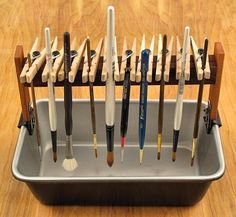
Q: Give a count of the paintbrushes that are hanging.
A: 10